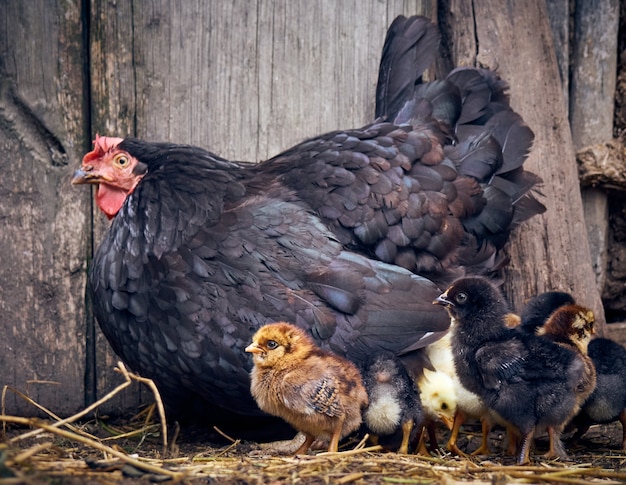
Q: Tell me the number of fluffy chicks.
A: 7